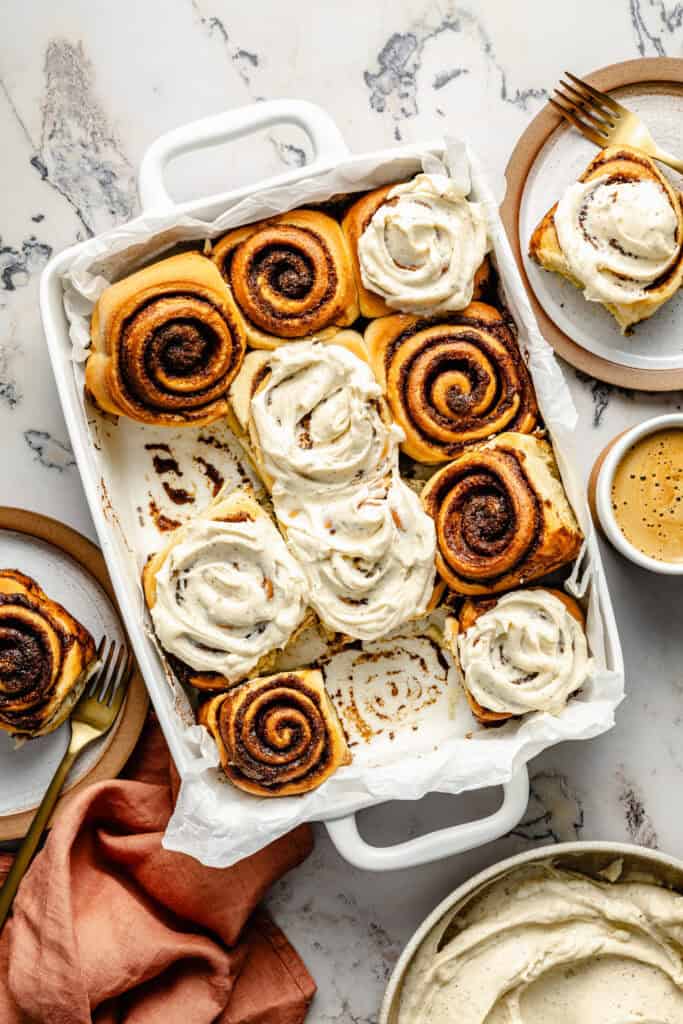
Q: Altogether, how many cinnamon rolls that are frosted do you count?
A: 6